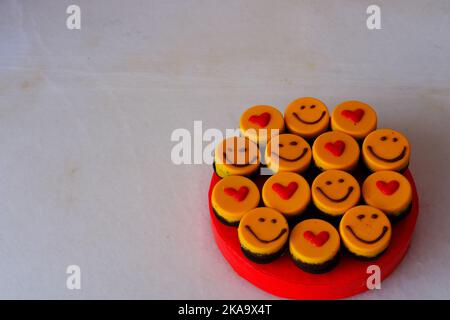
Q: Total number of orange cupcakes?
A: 14